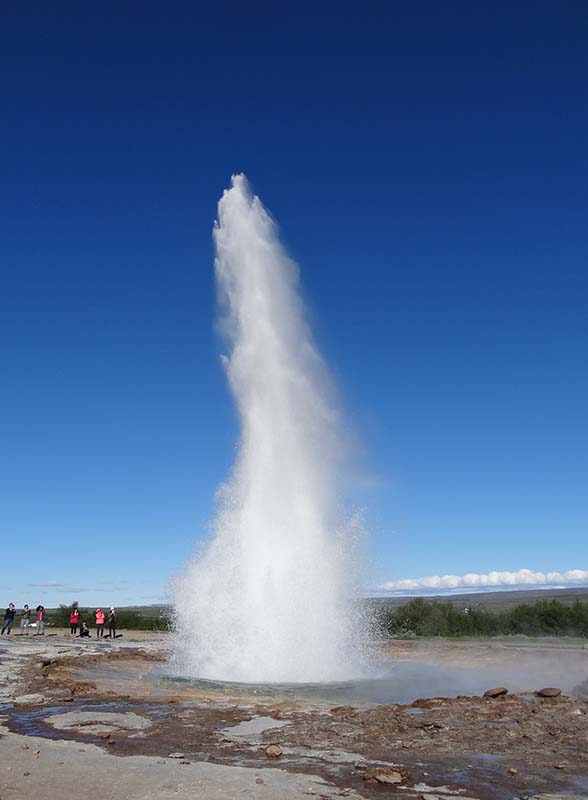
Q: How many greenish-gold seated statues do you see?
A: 0